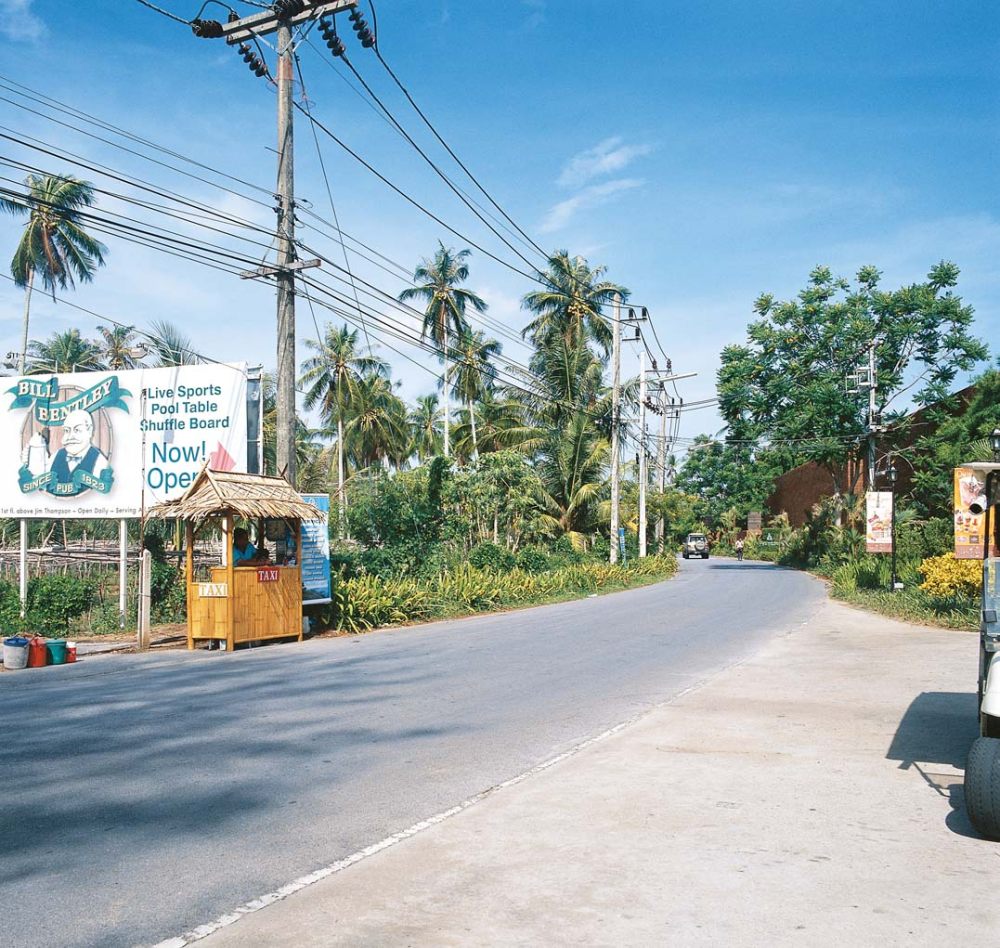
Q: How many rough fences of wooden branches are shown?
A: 1